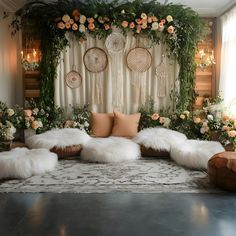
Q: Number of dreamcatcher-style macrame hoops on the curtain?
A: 5